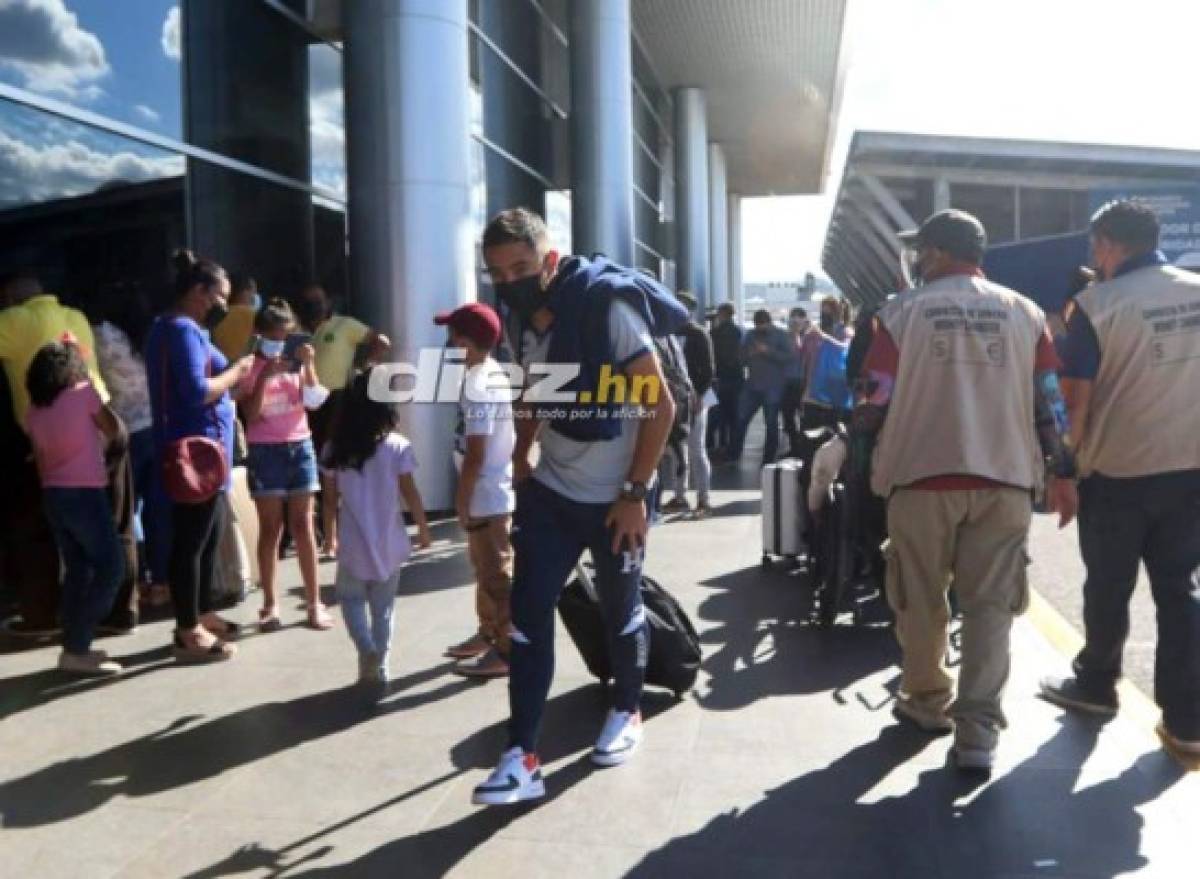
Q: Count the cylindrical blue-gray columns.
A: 5